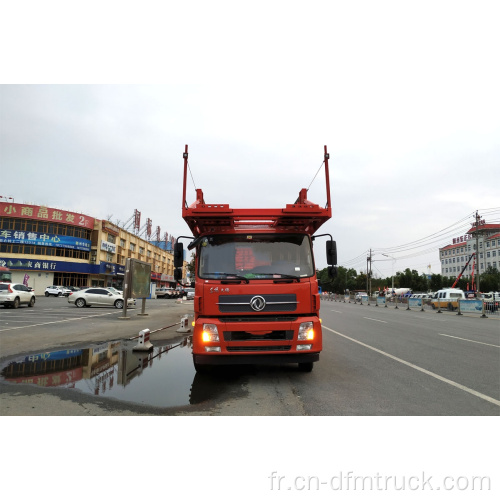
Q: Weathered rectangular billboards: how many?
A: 1